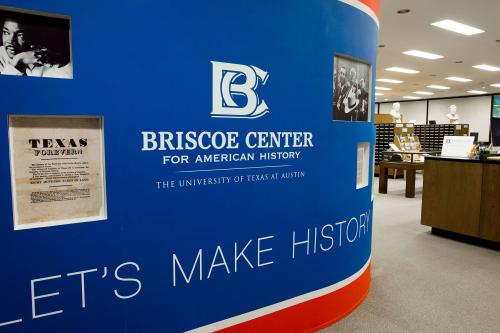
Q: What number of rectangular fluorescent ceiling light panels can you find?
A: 13